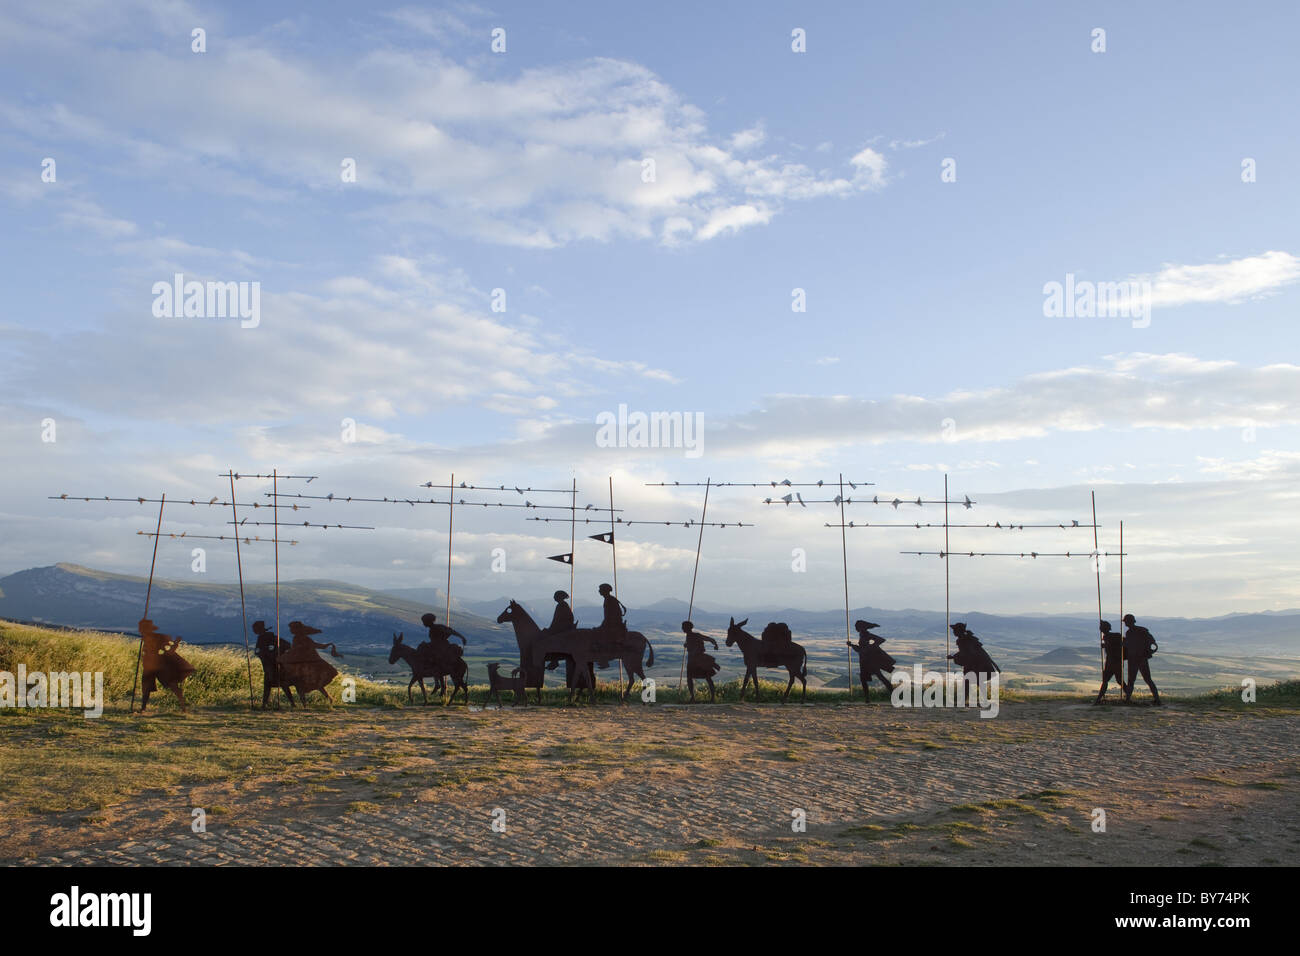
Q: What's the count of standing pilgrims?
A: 8